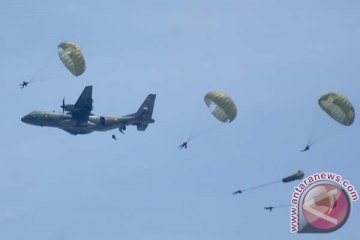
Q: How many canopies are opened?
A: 3